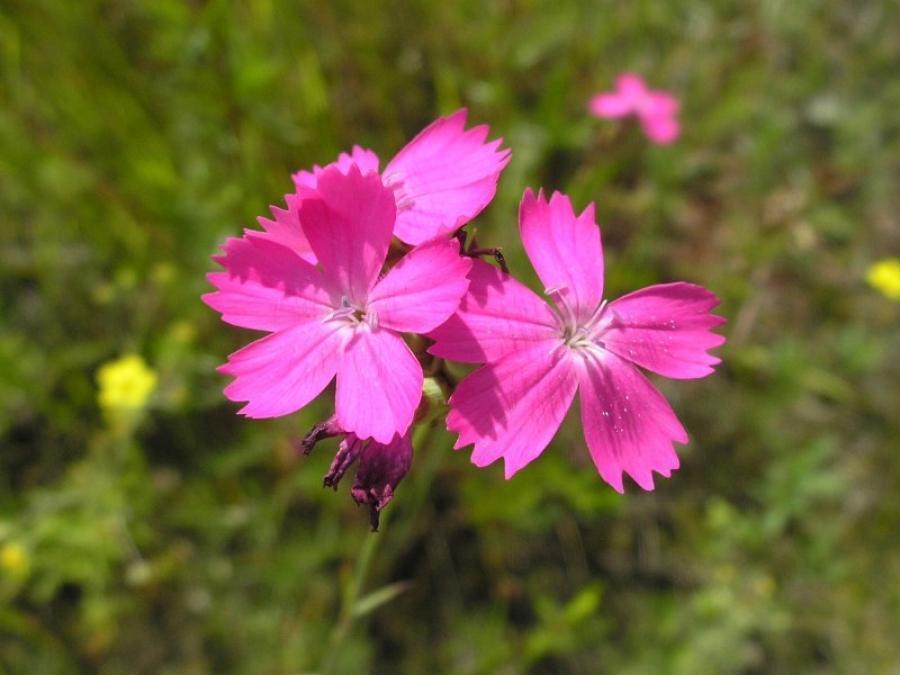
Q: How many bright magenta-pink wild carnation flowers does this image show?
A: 4